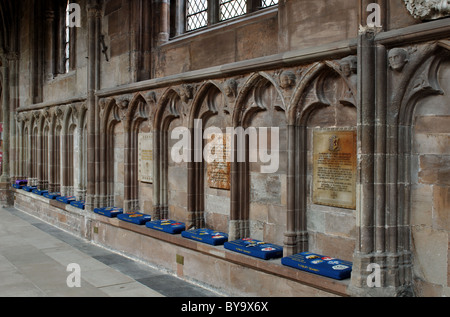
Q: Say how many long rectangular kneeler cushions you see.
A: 12